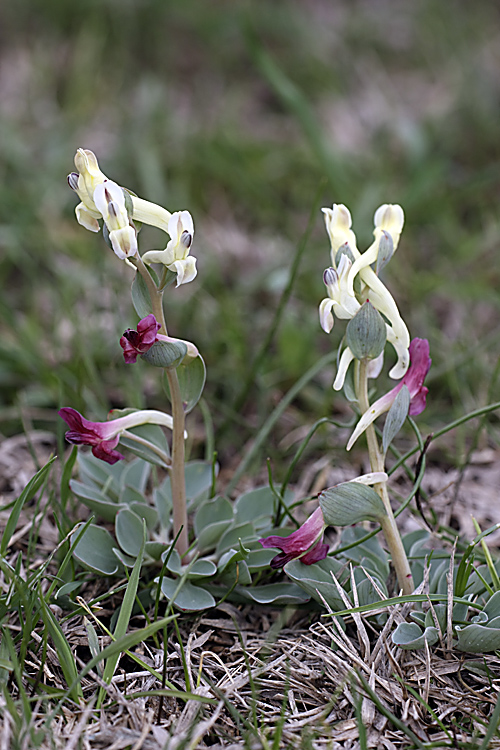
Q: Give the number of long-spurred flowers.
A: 10